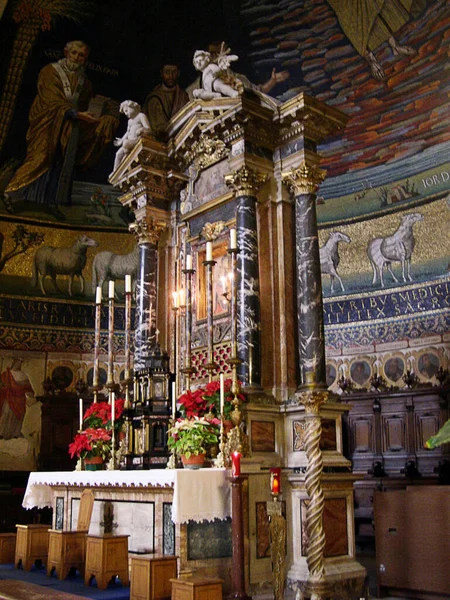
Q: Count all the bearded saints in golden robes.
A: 1